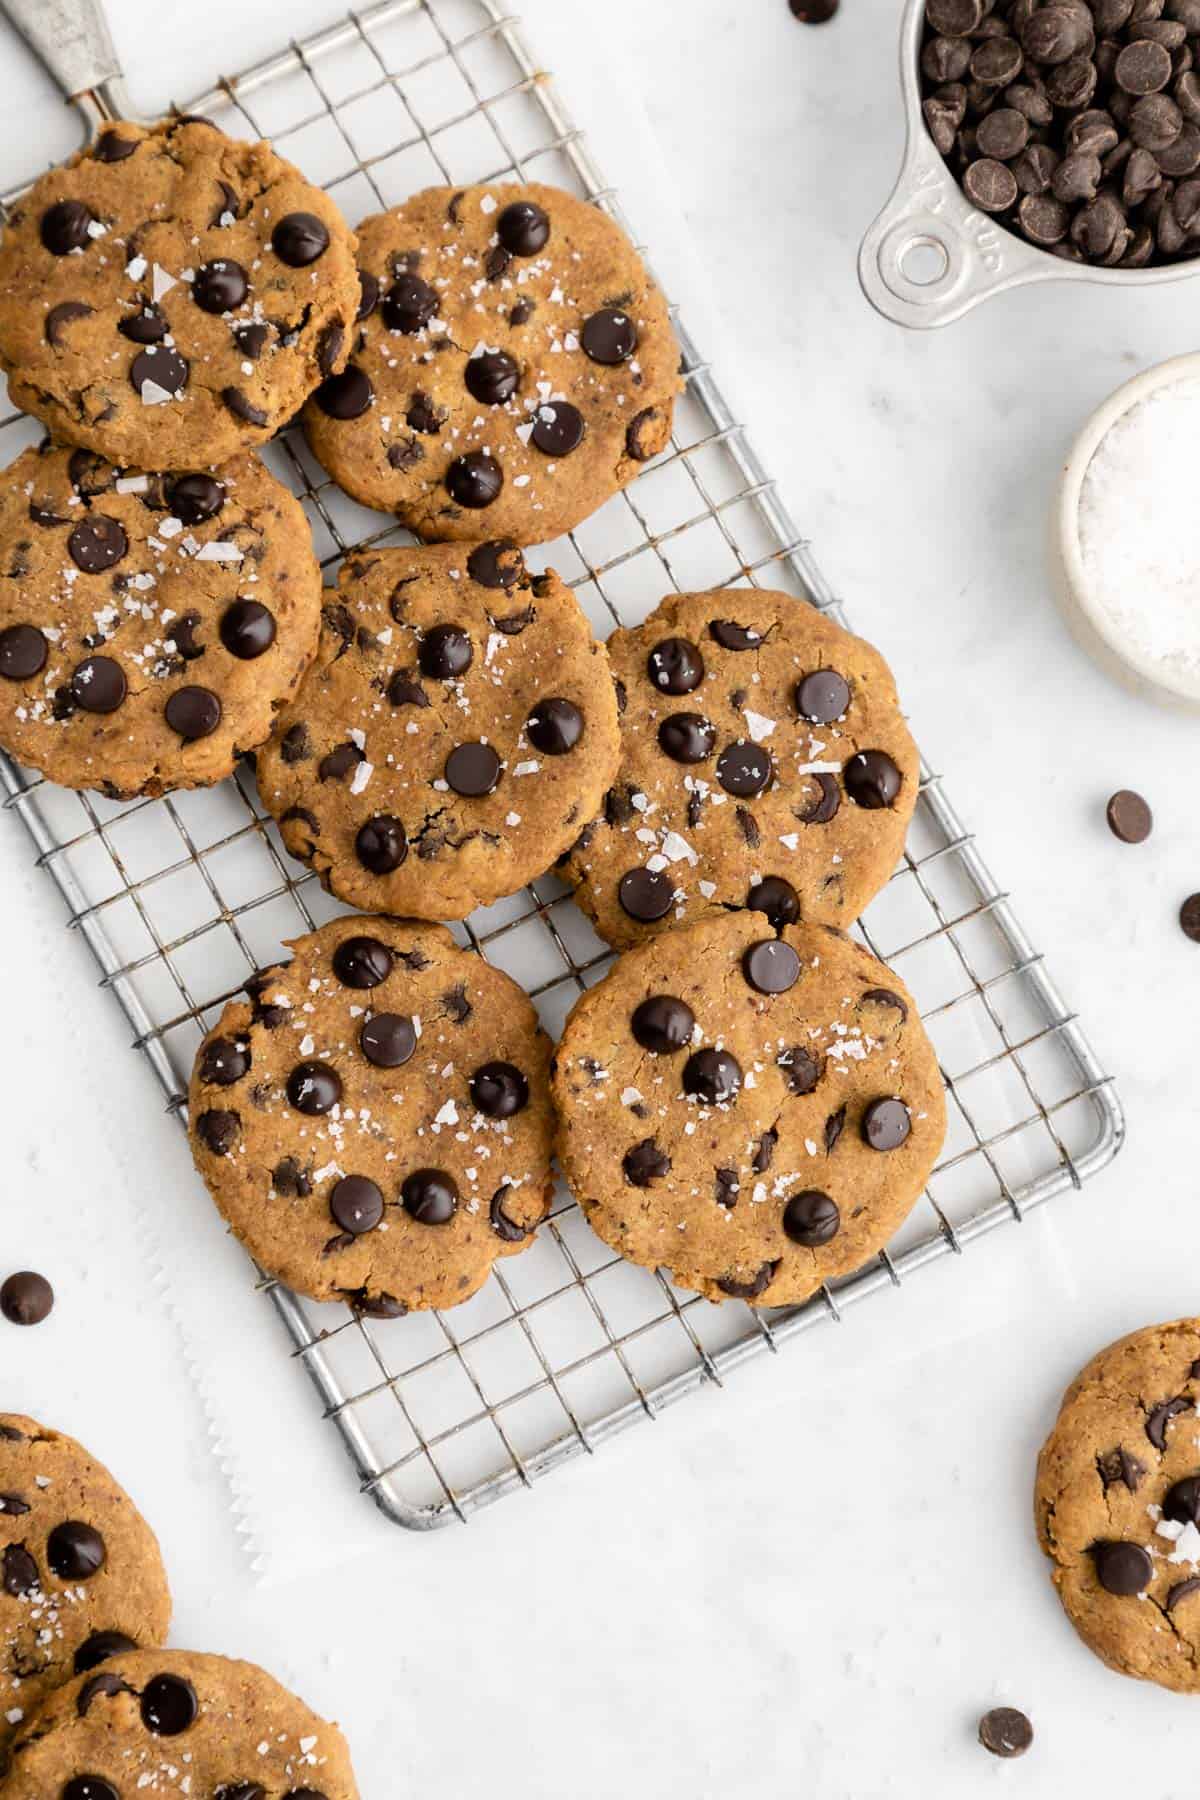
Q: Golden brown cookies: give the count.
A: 10